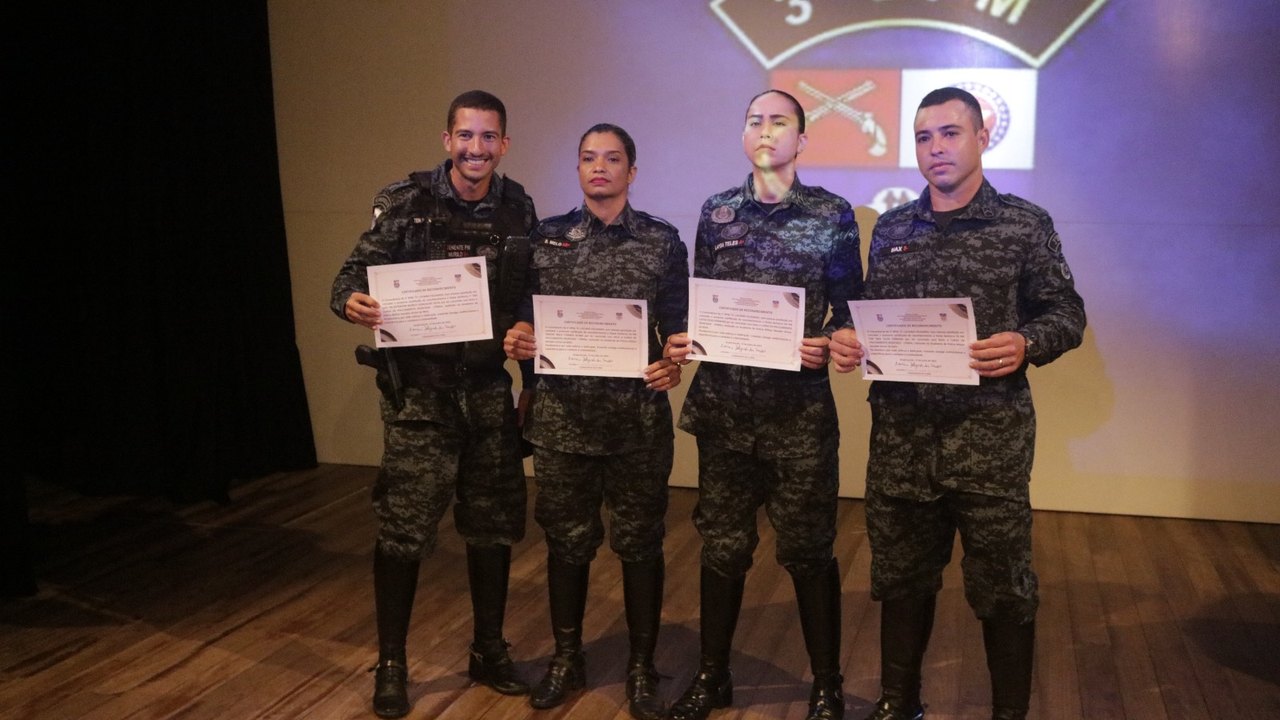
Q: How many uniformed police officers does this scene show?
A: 4